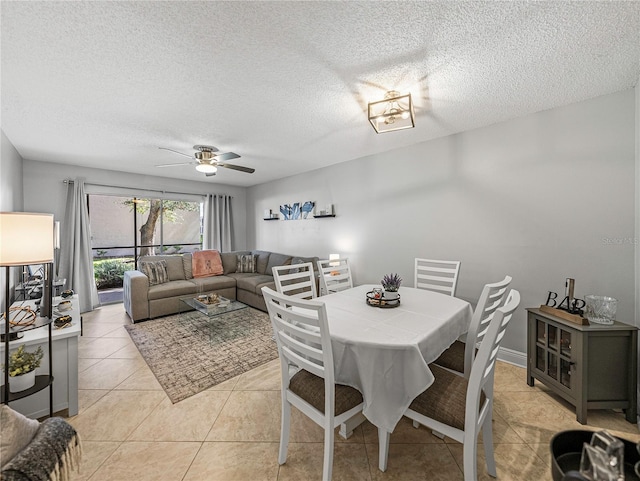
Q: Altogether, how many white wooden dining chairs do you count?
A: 6